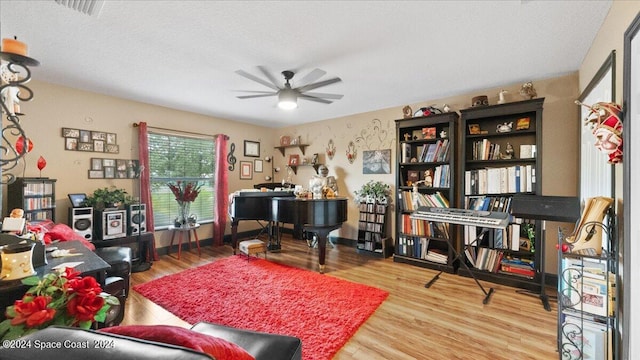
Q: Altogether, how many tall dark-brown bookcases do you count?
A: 2